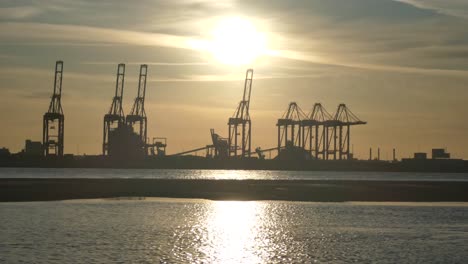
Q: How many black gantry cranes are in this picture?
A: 7